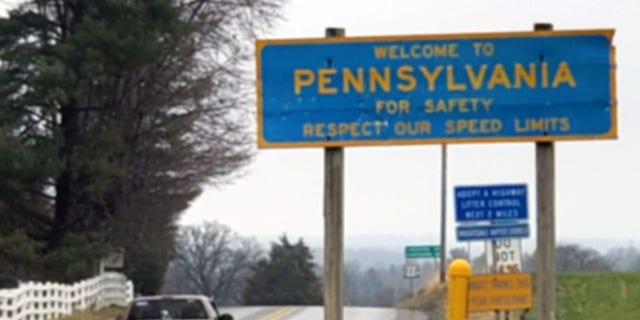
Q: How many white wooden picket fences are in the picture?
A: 1